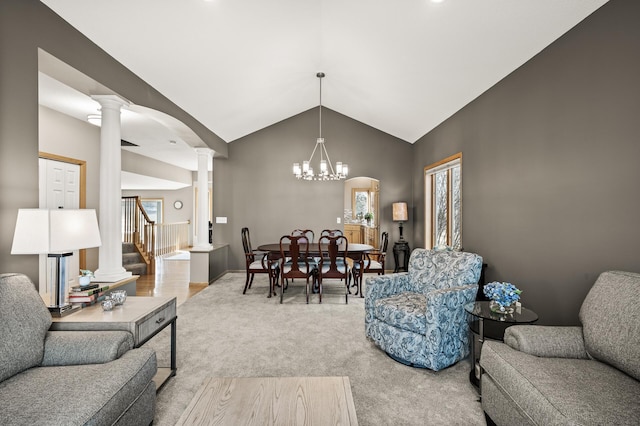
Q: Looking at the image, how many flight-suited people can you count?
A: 0